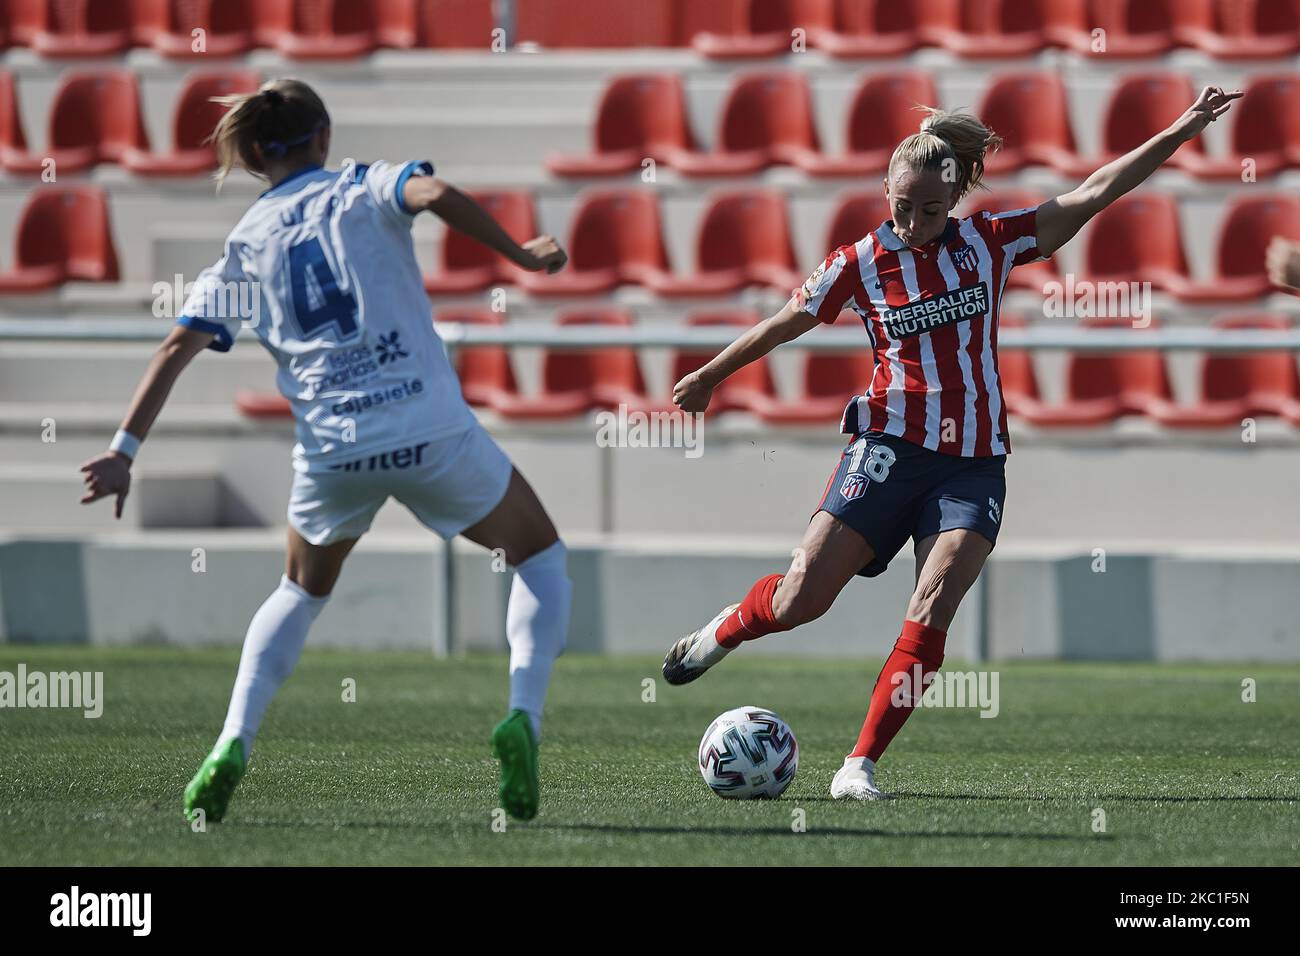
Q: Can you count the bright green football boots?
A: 2